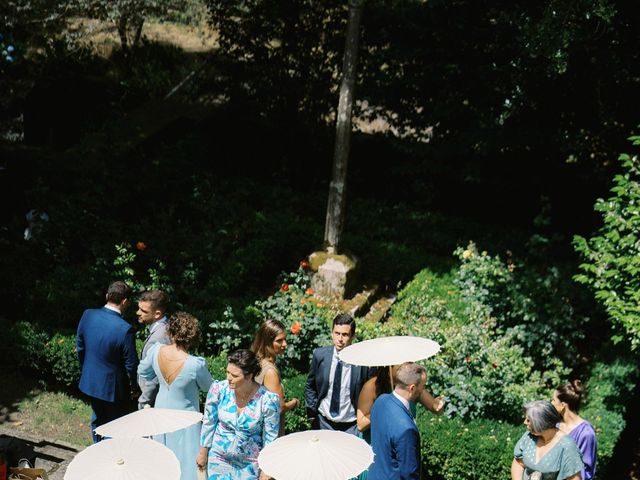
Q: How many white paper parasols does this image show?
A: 4